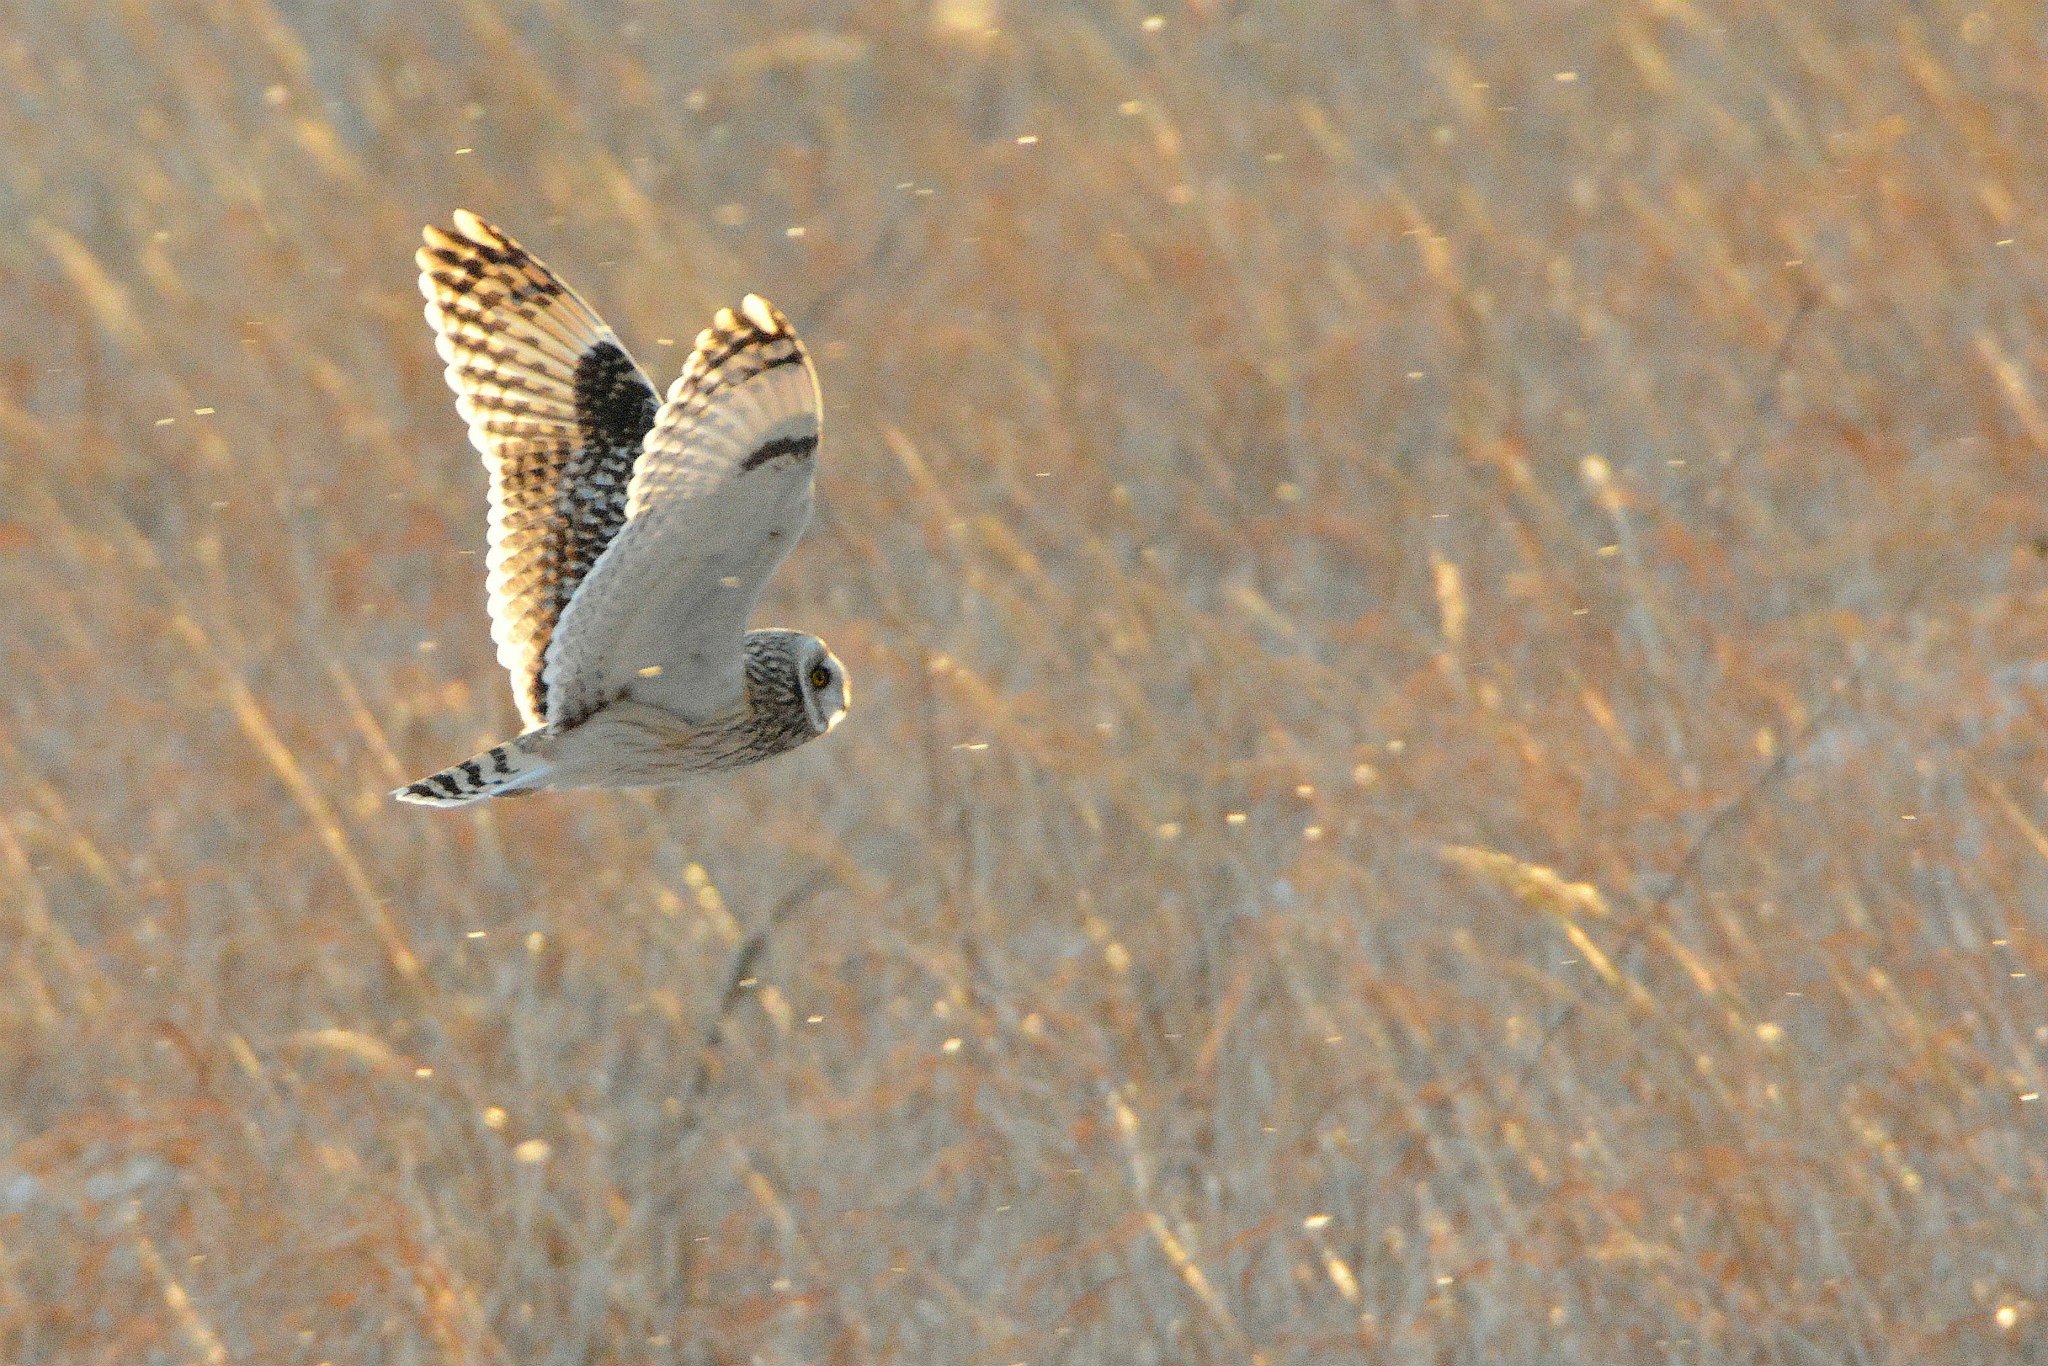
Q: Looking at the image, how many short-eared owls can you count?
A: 1